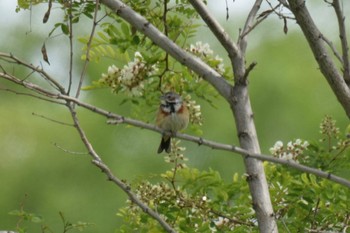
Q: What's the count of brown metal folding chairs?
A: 0